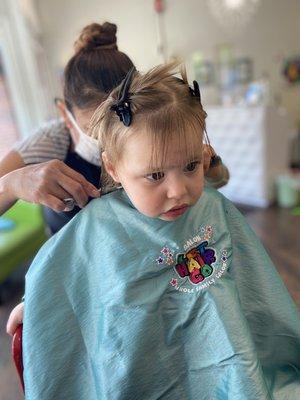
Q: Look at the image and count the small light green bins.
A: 1